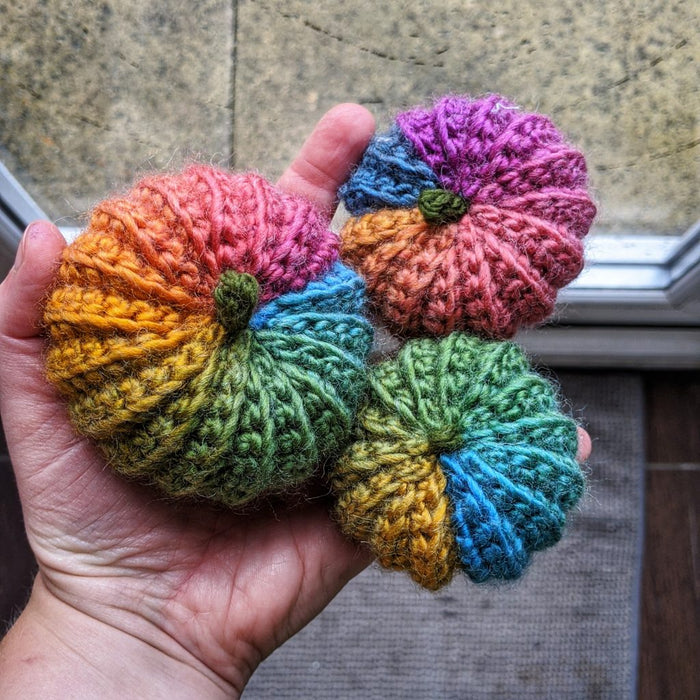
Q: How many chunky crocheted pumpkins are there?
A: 3